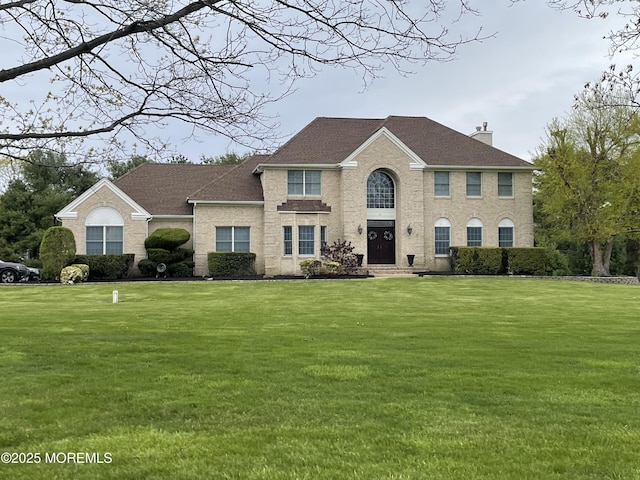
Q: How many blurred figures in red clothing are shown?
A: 0